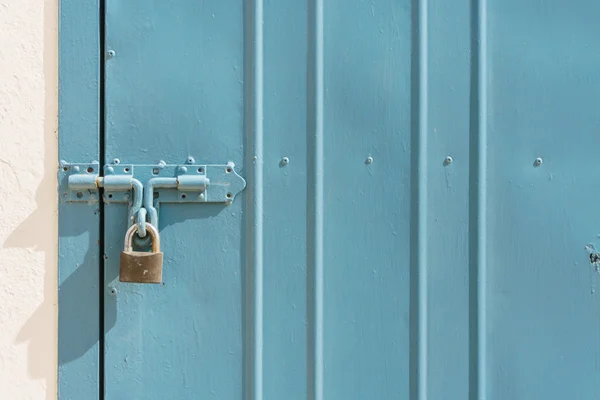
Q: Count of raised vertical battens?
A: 4